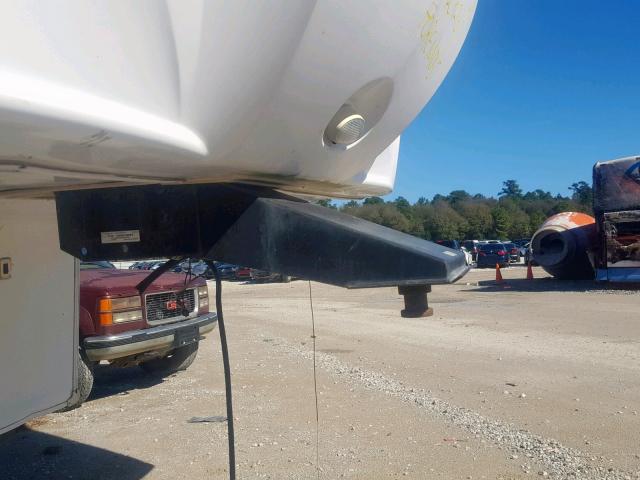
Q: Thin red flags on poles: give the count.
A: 0